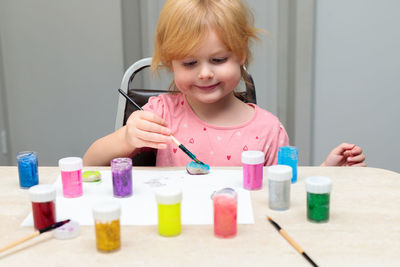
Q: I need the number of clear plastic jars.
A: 11